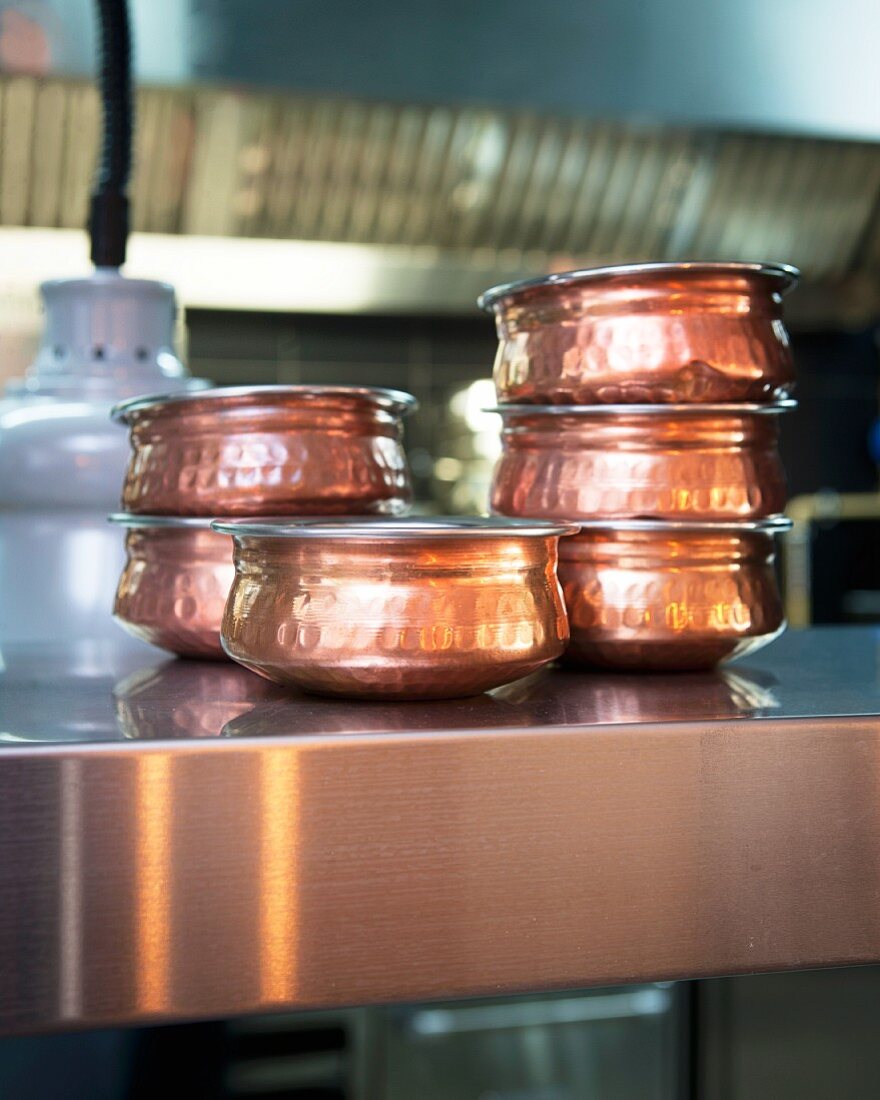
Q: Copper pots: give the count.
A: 6